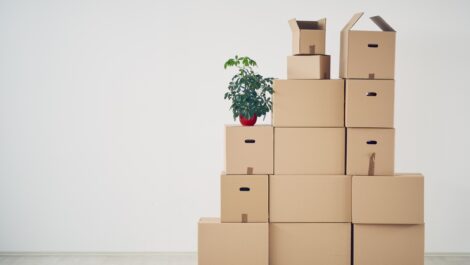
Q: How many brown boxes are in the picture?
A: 14